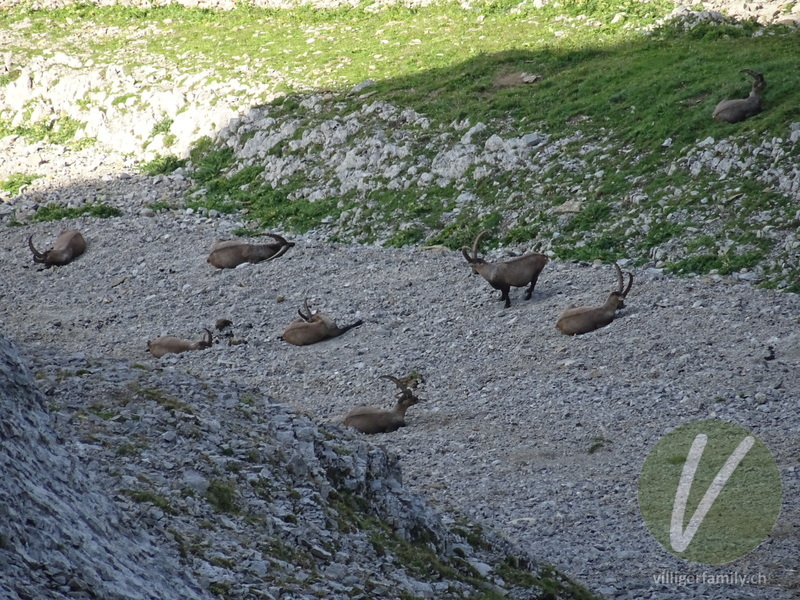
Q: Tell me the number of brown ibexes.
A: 8